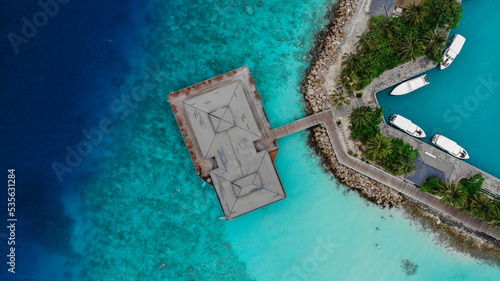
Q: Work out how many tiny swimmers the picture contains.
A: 7